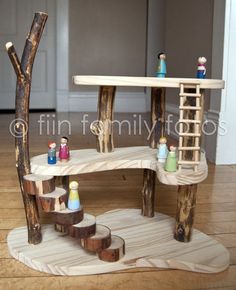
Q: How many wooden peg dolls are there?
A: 7